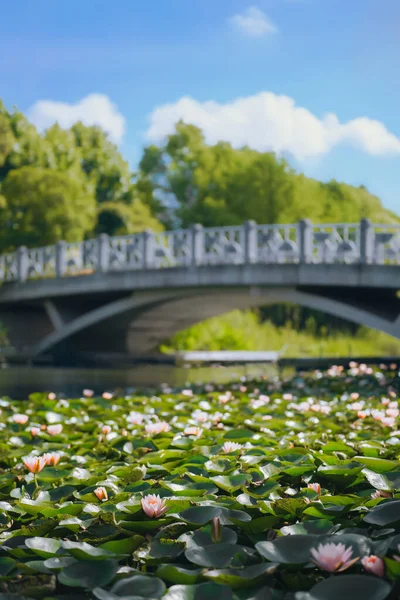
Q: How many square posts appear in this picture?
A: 8